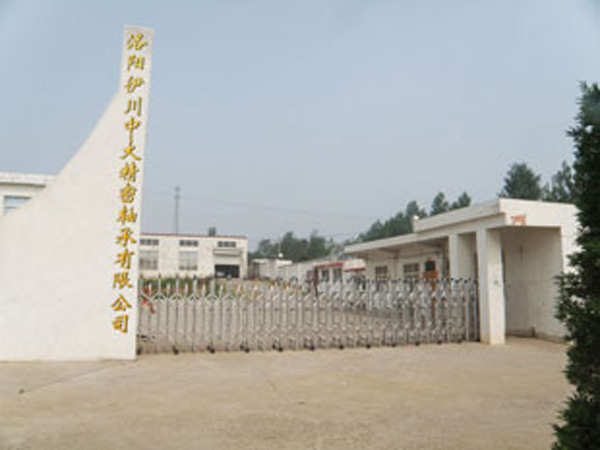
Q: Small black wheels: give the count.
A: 12